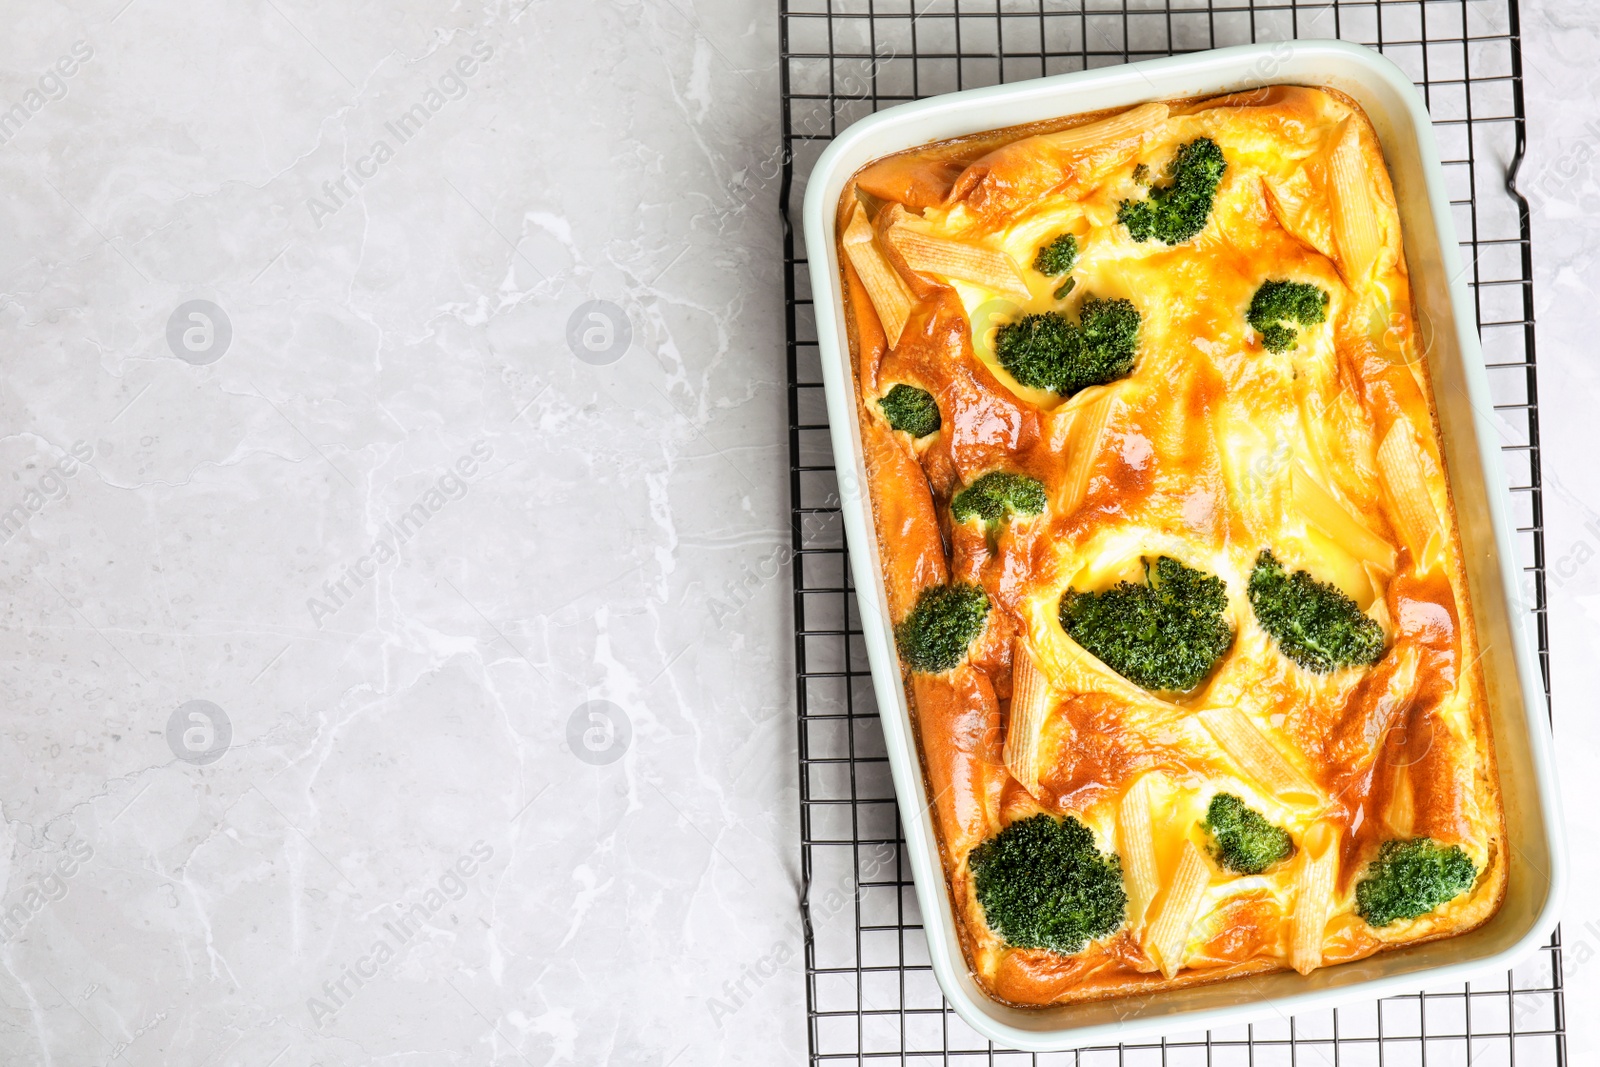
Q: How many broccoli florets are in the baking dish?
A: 12